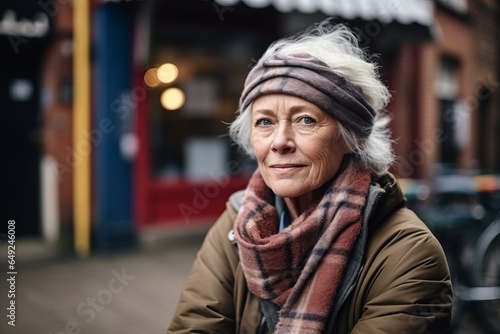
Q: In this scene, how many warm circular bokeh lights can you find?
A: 3